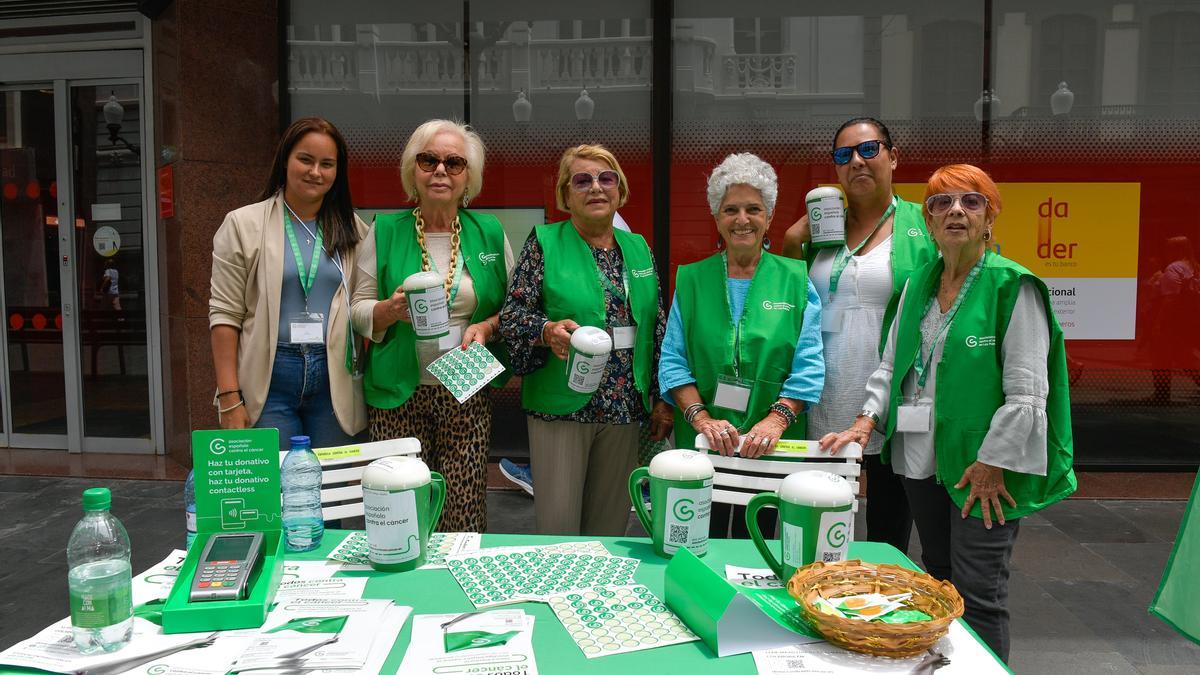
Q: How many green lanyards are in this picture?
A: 6